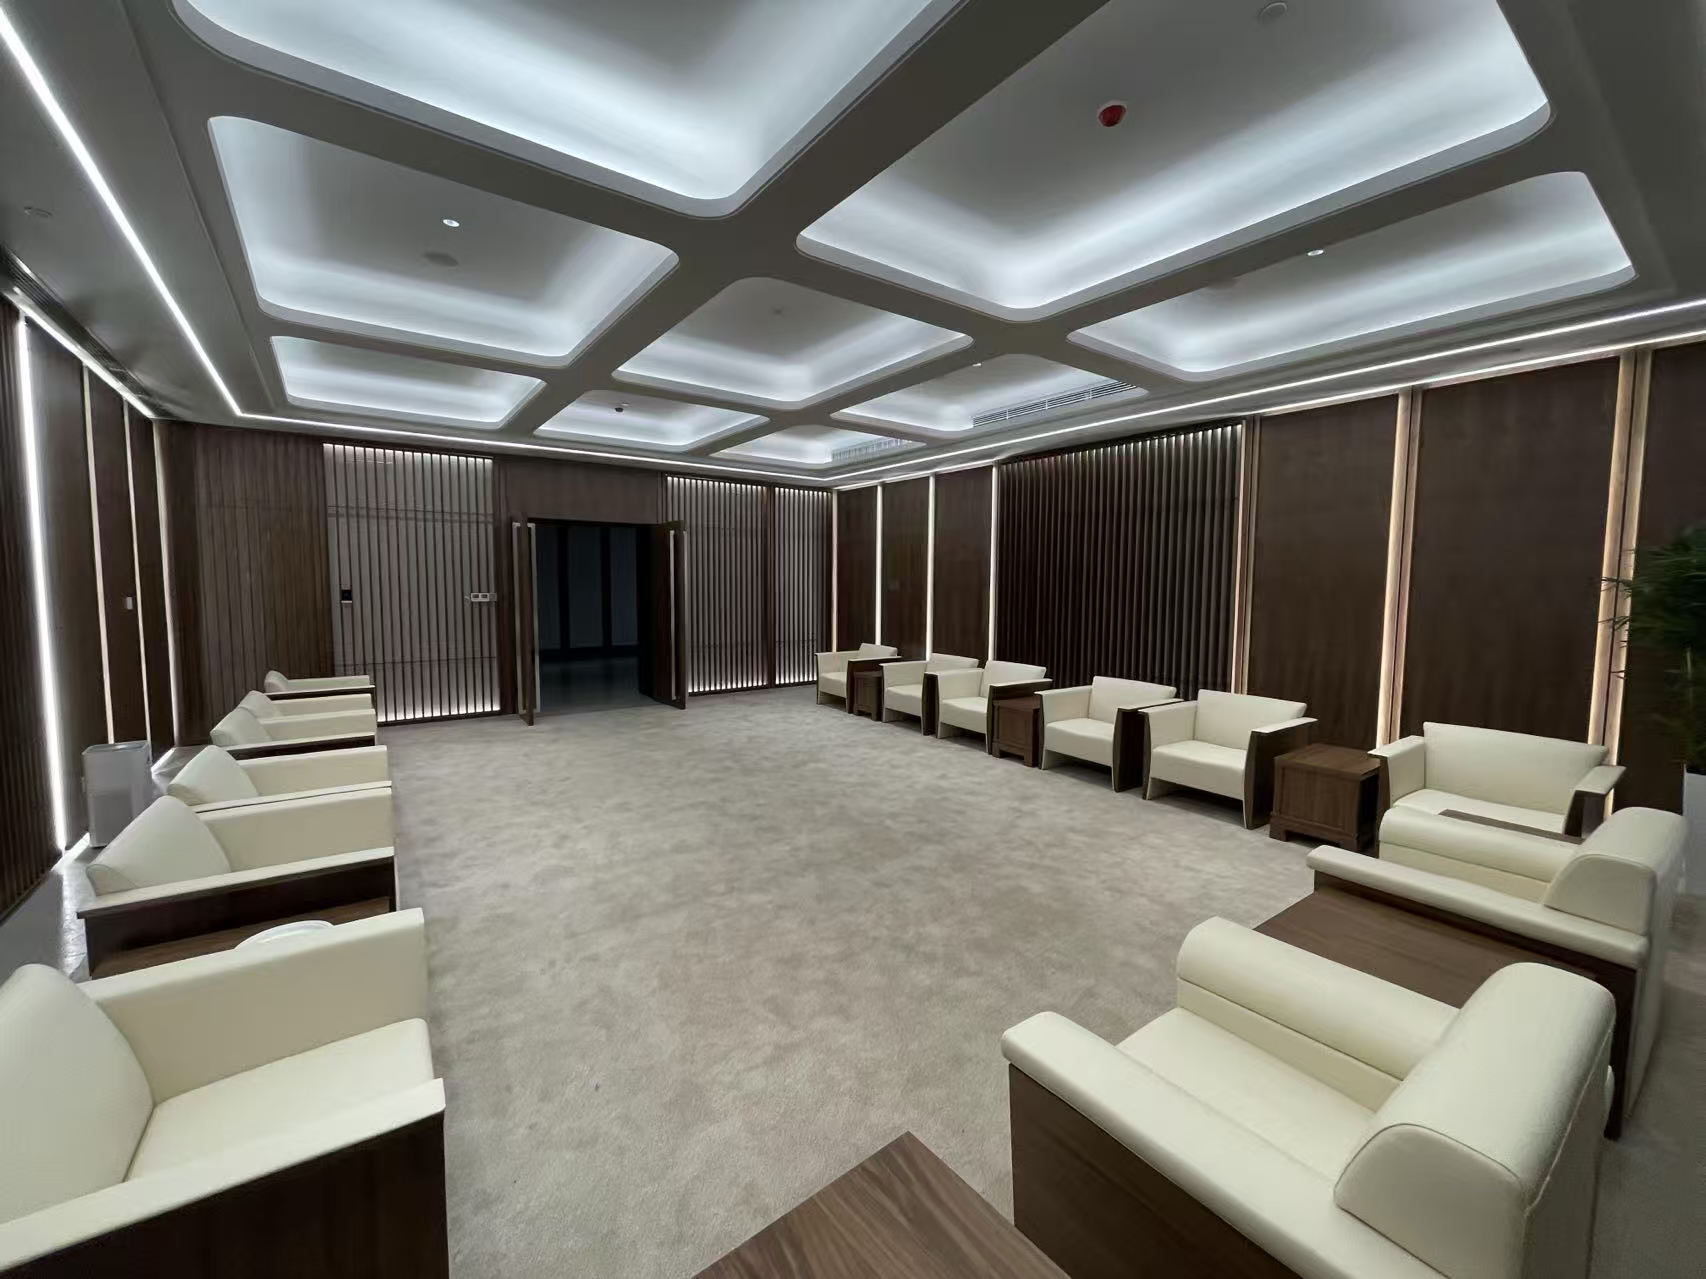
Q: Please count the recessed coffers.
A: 9